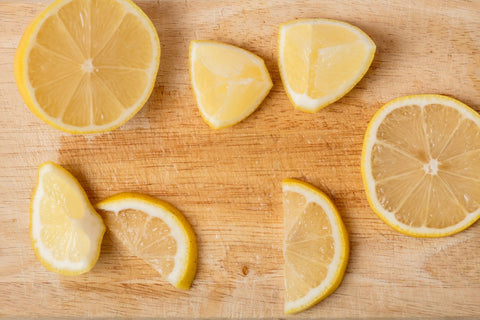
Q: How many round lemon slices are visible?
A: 2